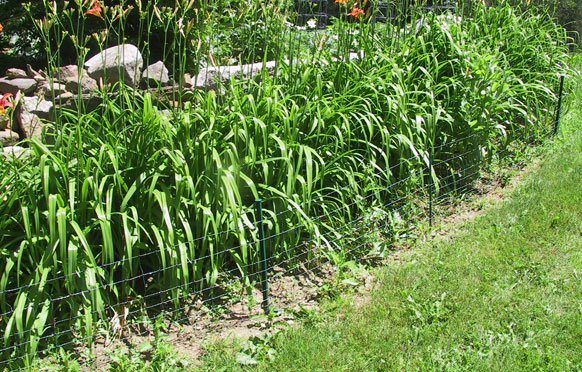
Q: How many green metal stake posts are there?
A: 3